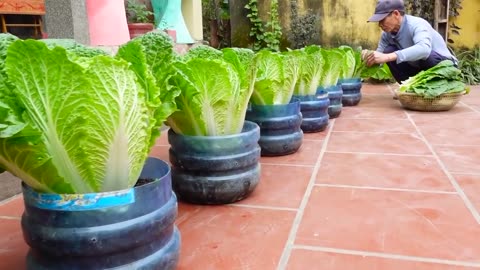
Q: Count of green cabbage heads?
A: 6